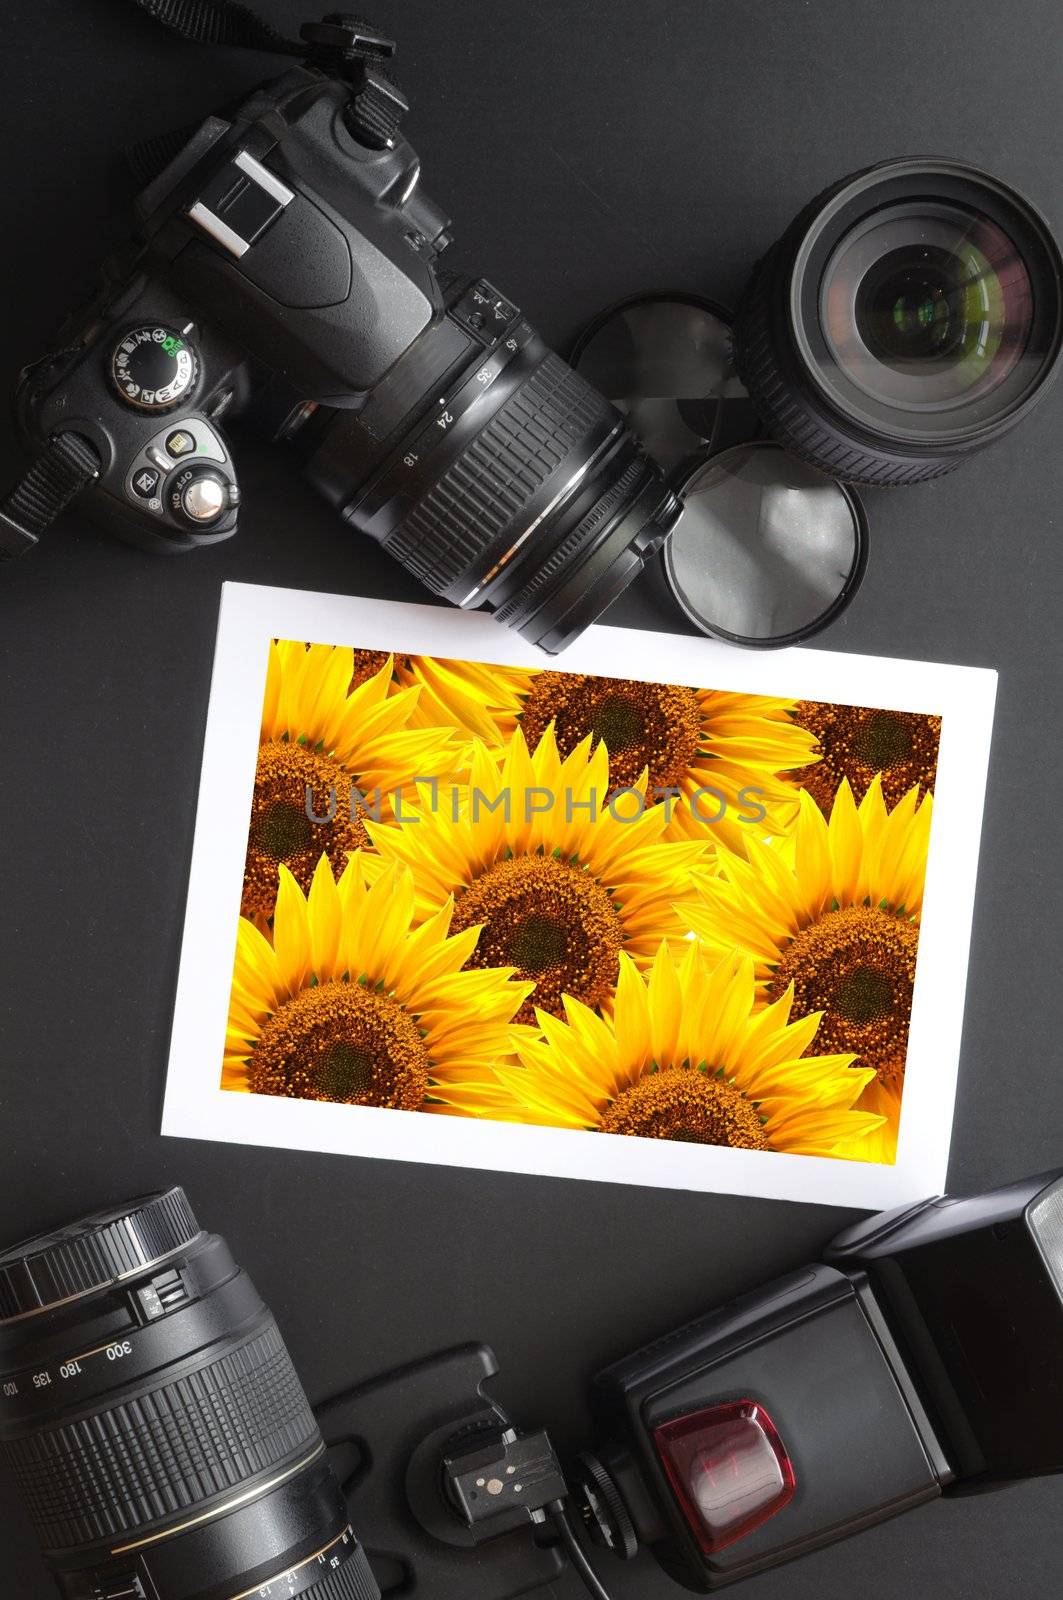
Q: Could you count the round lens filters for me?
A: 2